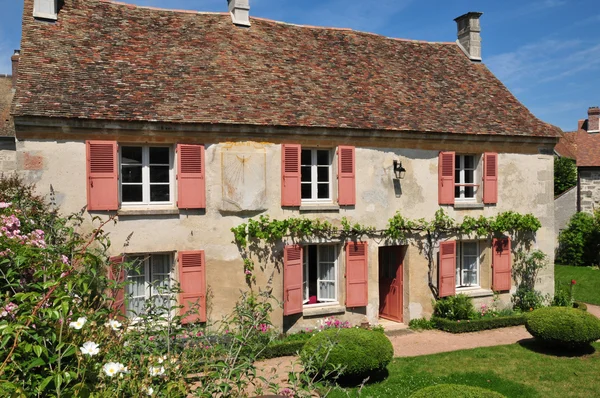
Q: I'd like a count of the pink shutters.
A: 12